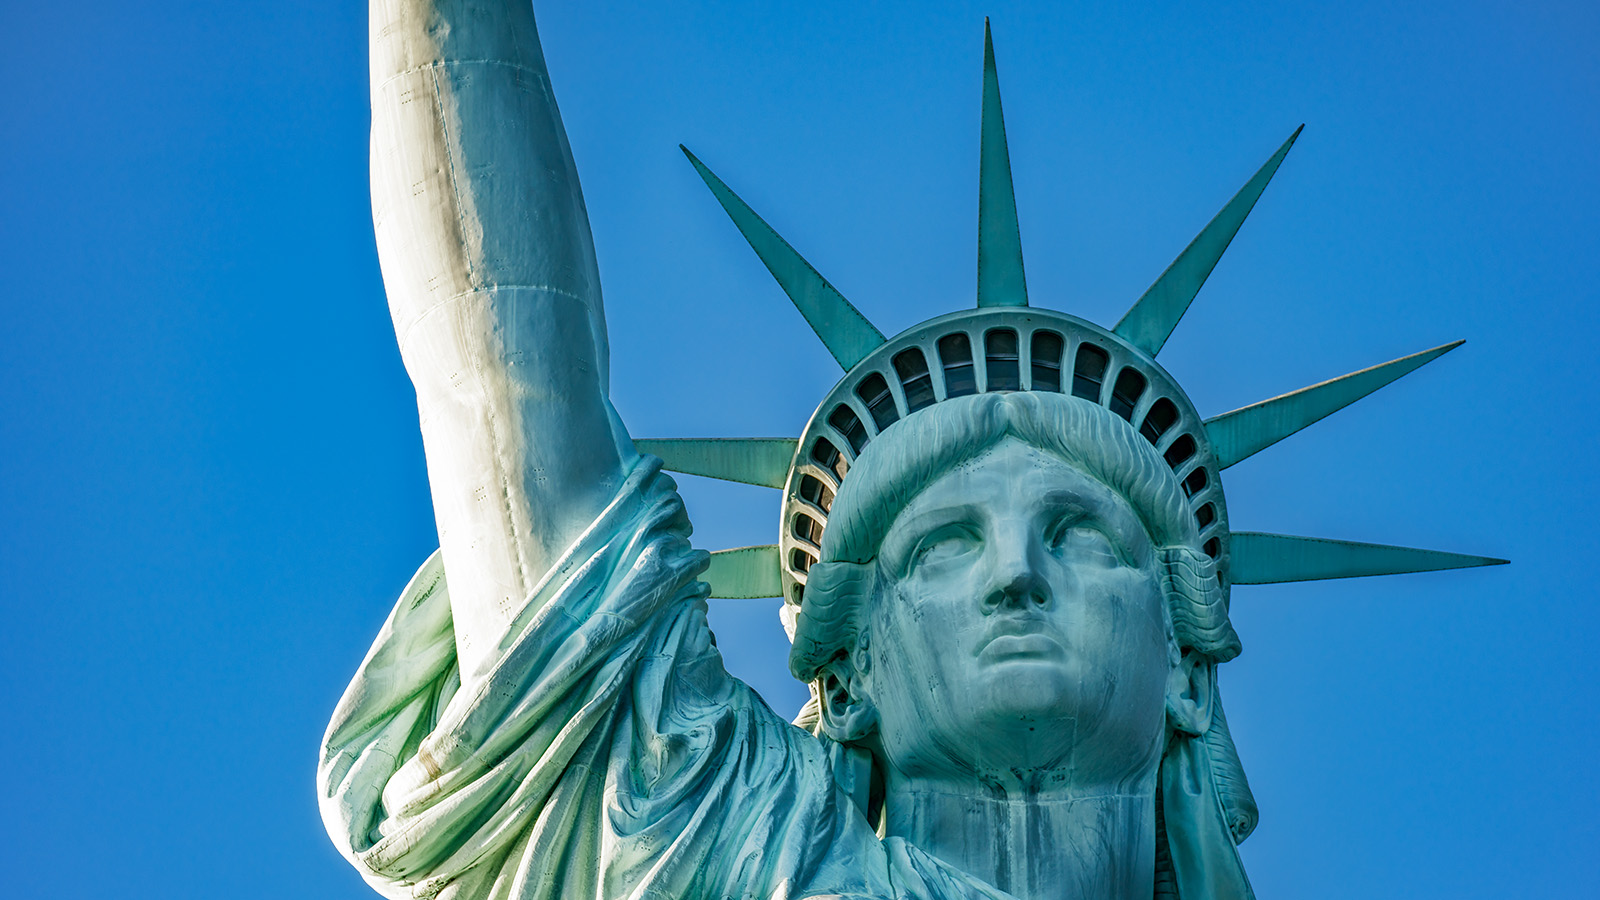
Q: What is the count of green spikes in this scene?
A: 7